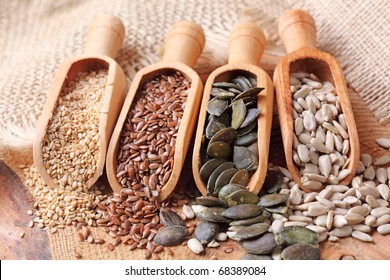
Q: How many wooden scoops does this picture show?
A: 4